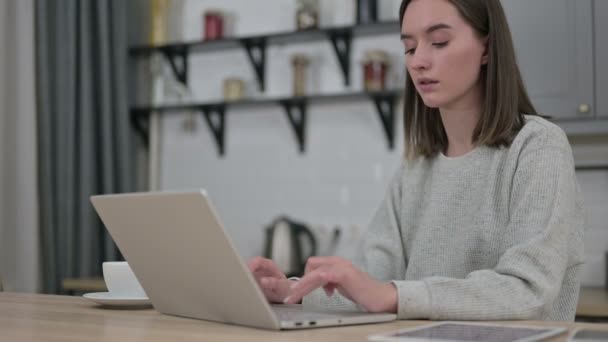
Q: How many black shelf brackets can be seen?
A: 7